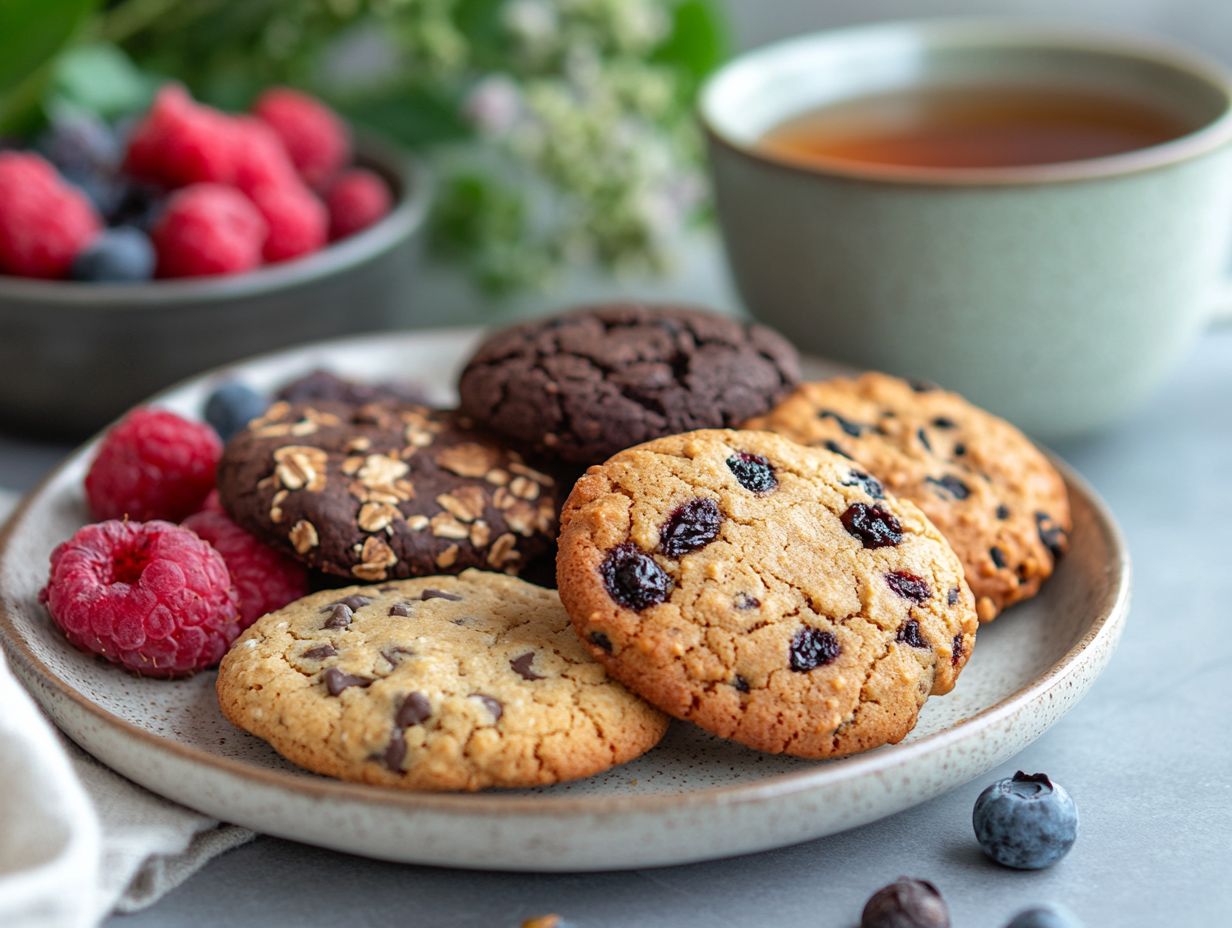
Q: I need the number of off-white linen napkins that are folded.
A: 1